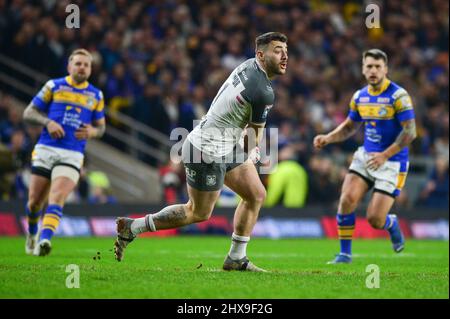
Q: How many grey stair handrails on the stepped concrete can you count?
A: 2